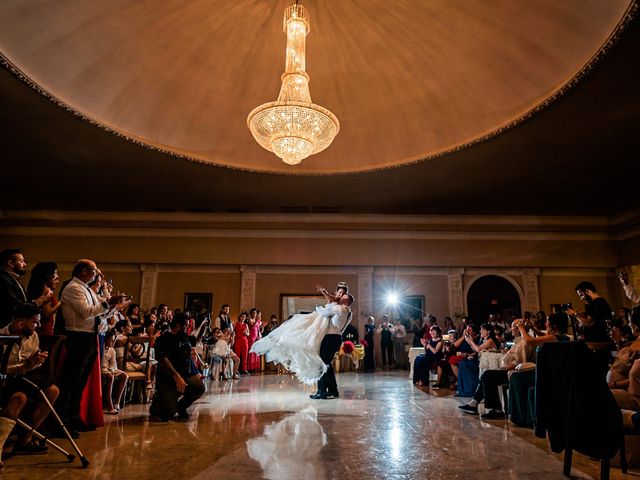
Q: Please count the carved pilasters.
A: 5